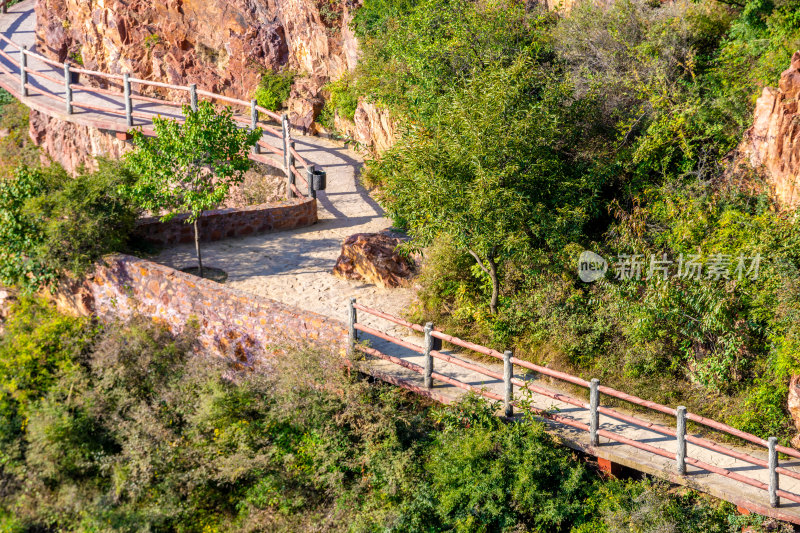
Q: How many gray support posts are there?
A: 14